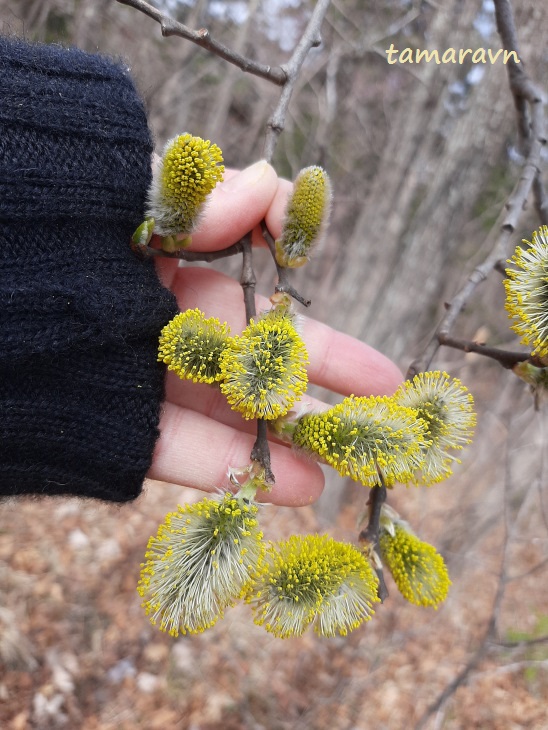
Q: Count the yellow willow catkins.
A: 10